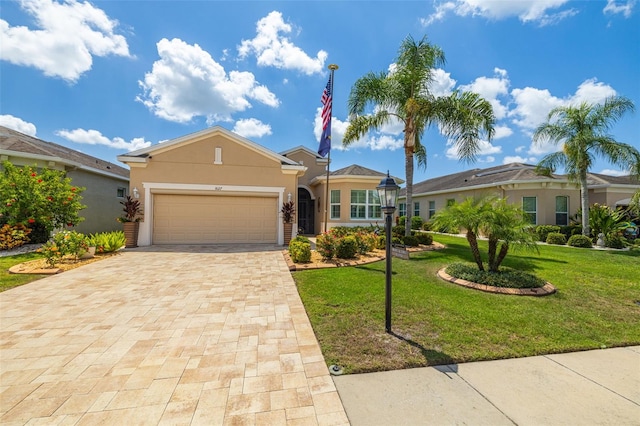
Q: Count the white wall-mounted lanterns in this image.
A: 2